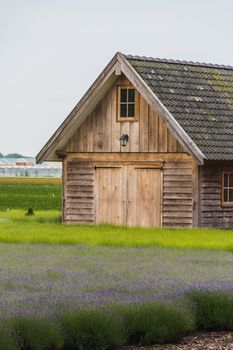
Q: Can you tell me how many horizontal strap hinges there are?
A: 2